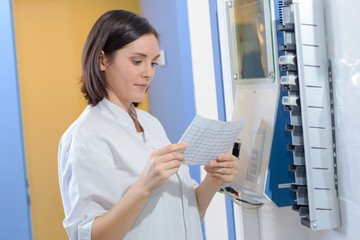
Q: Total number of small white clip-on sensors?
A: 3